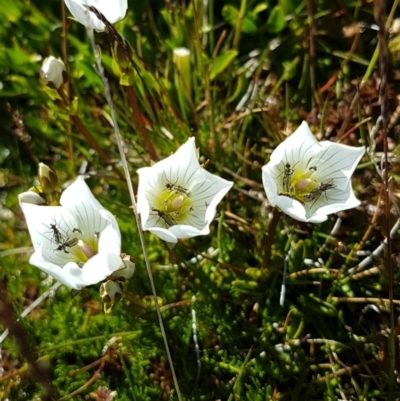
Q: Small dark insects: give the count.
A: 6